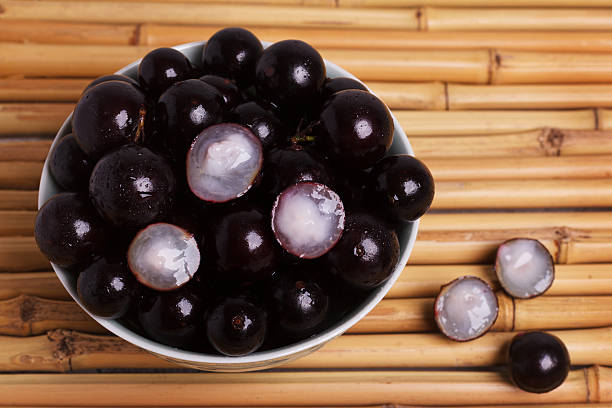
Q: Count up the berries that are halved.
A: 5